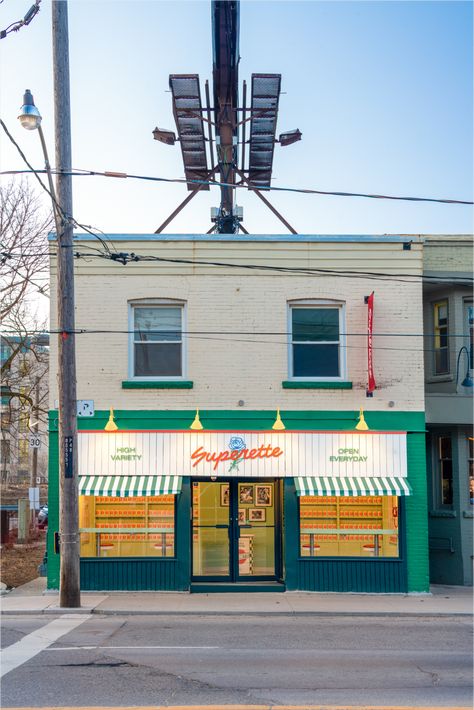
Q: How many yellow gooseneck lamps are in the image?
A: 4